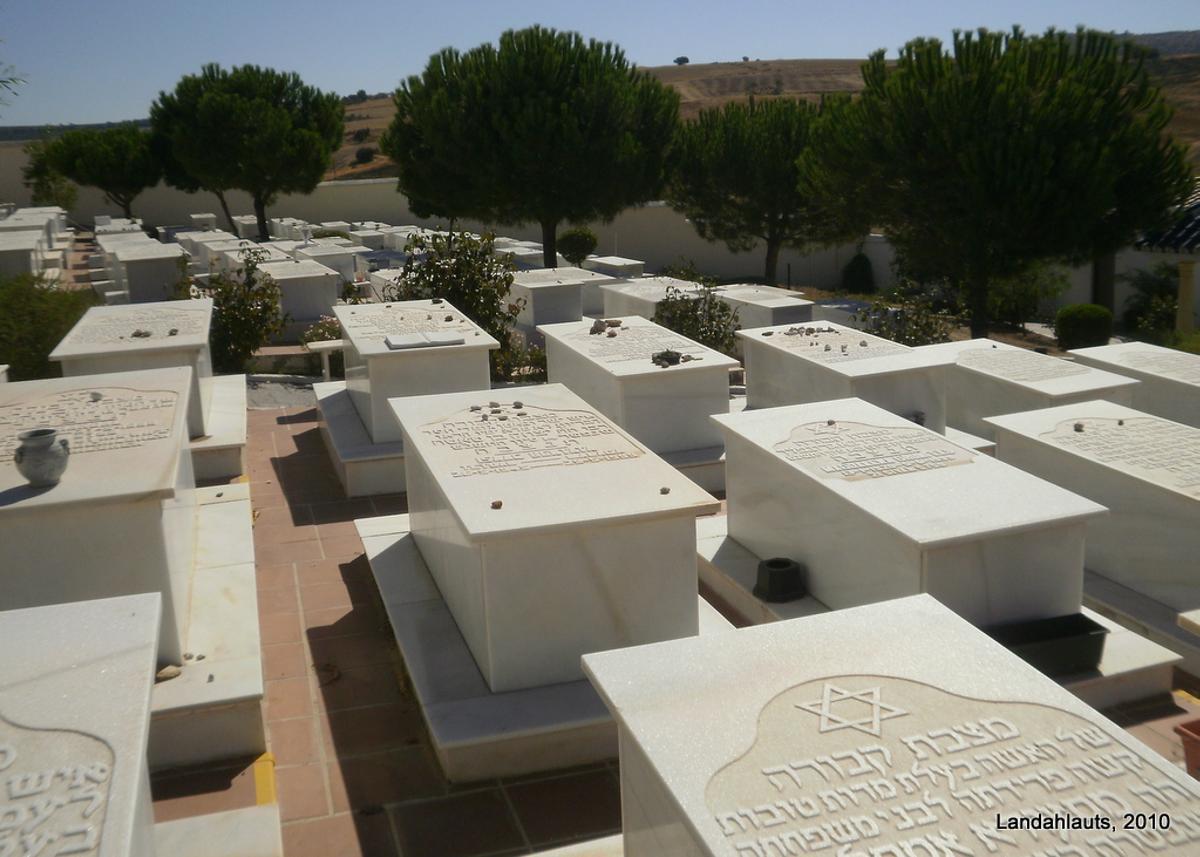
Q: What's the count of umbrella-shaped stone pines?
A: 5